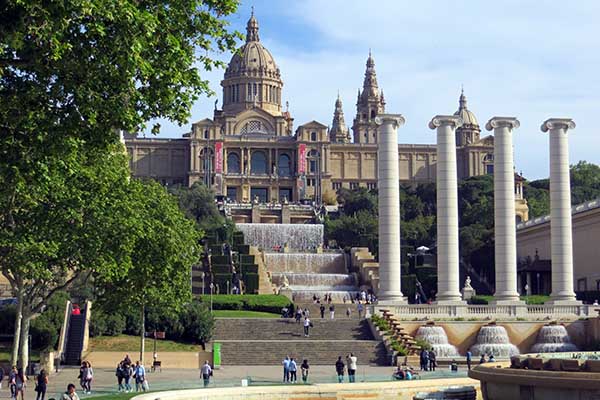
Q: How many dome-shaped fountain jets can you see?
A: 3